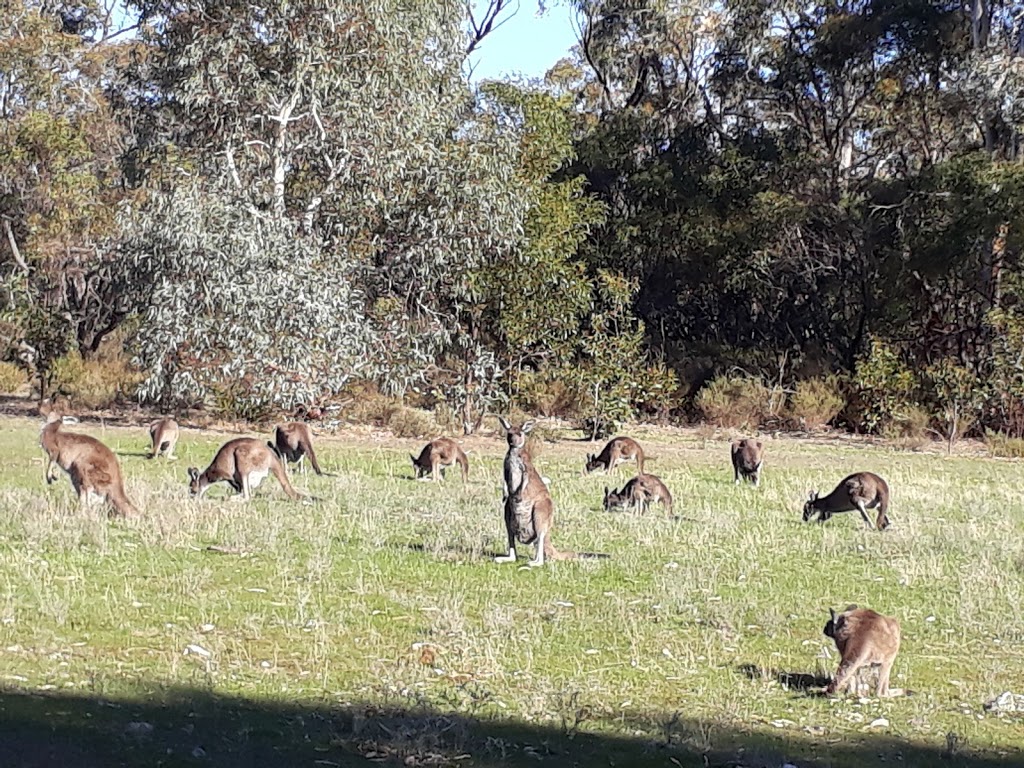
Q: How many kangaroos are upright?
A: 2